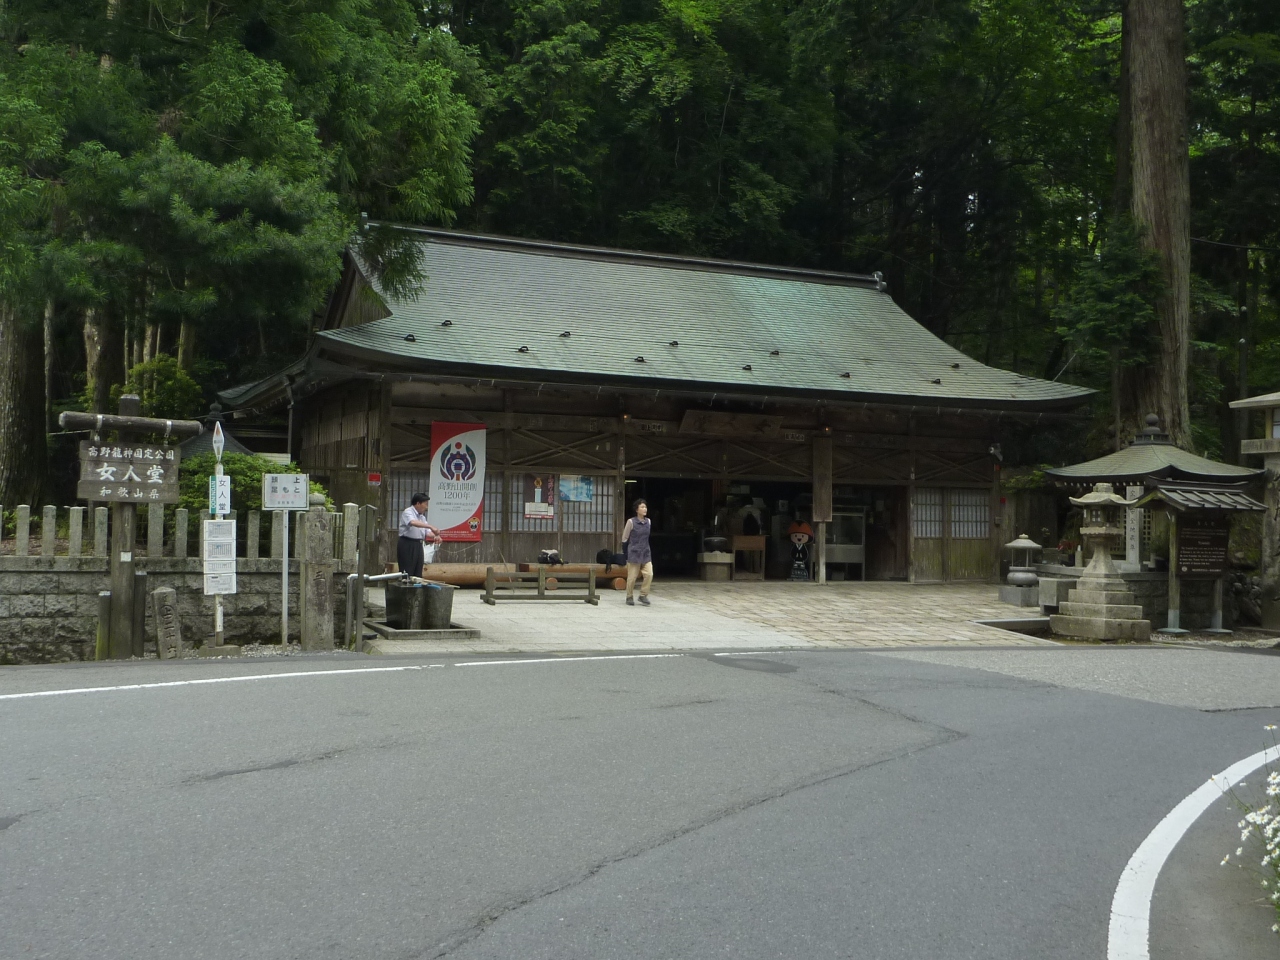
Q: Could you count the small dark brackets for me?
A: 11